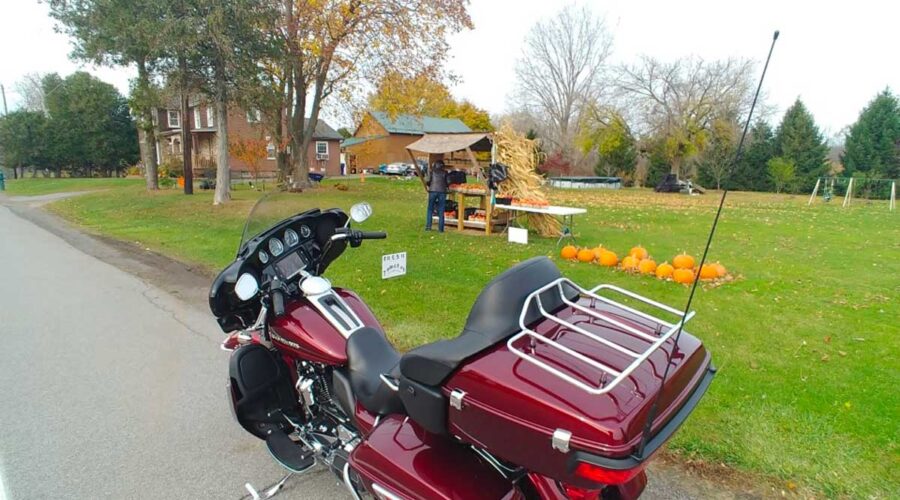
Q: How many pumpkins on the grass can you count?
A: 12